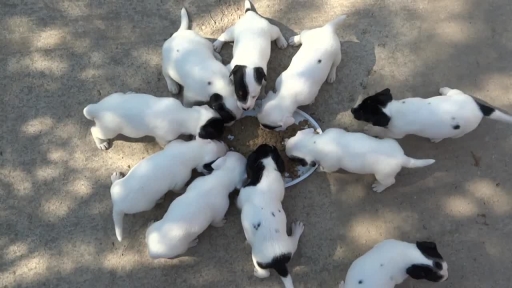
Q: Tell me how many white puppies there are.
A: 10